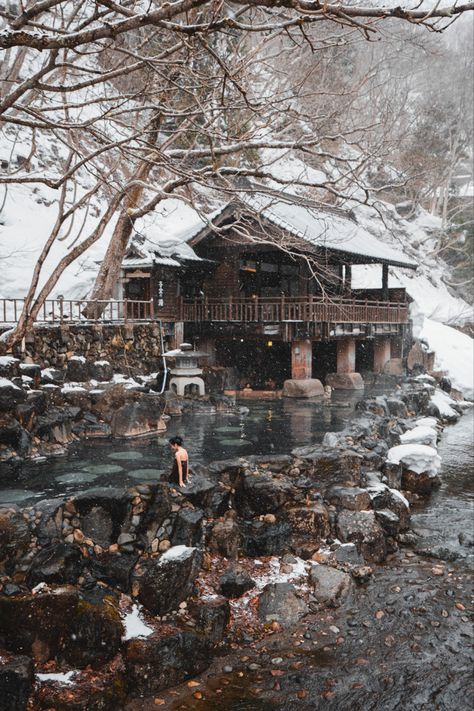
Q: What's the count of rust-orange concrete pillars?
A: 3